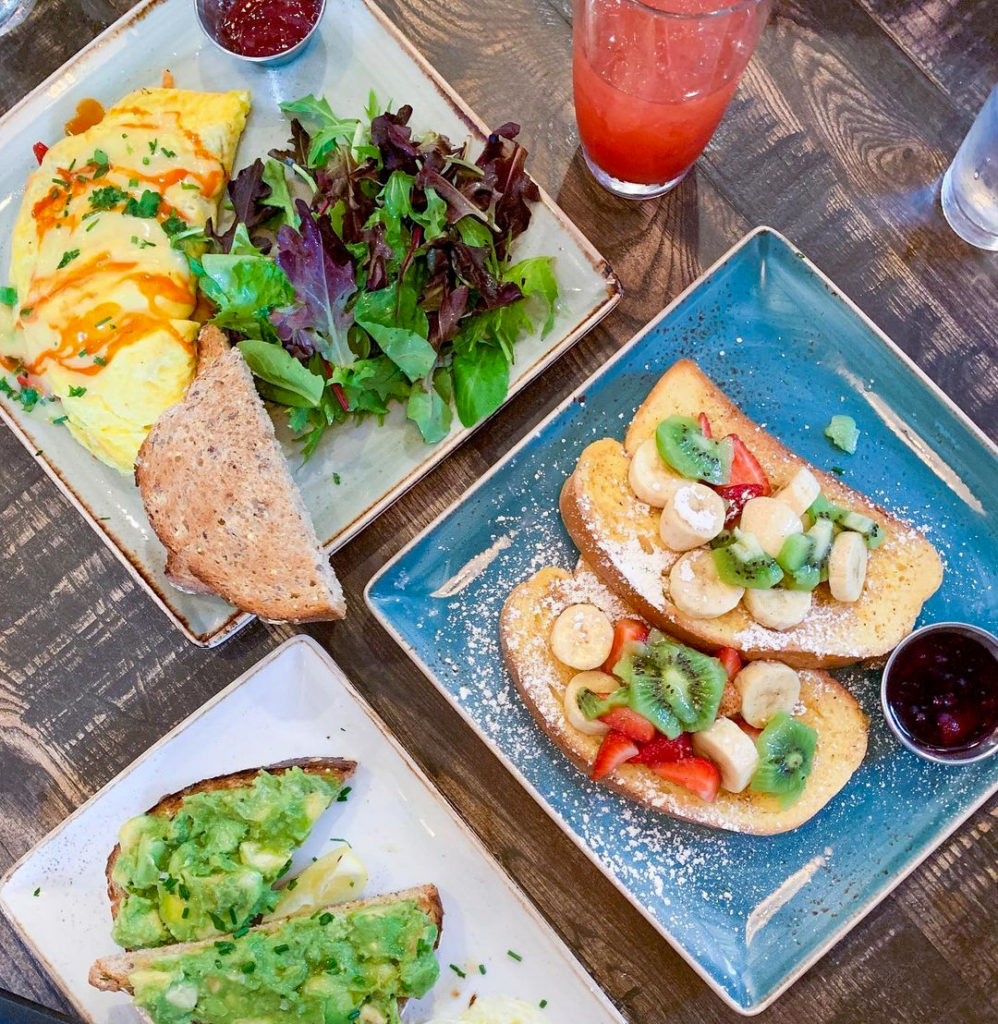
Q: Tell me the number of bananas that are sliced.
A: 11